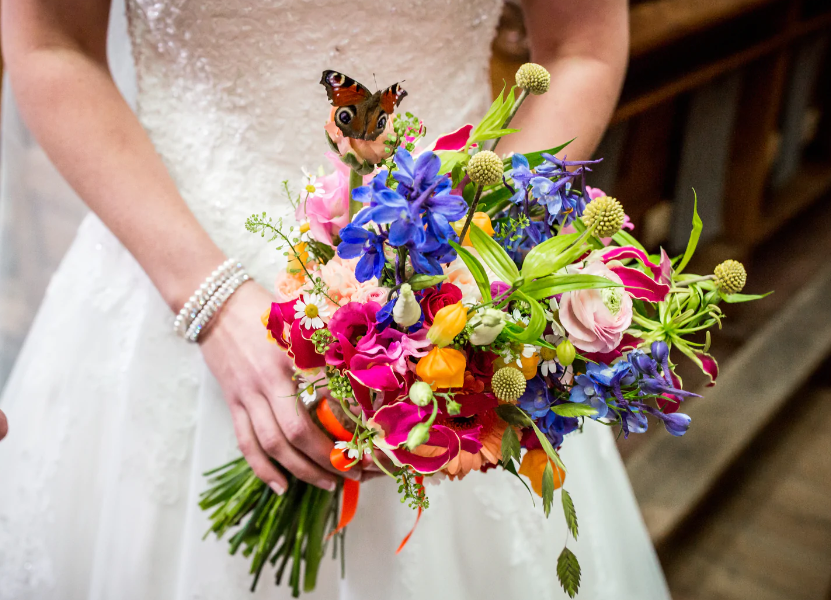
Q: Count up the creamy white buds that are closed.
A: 2